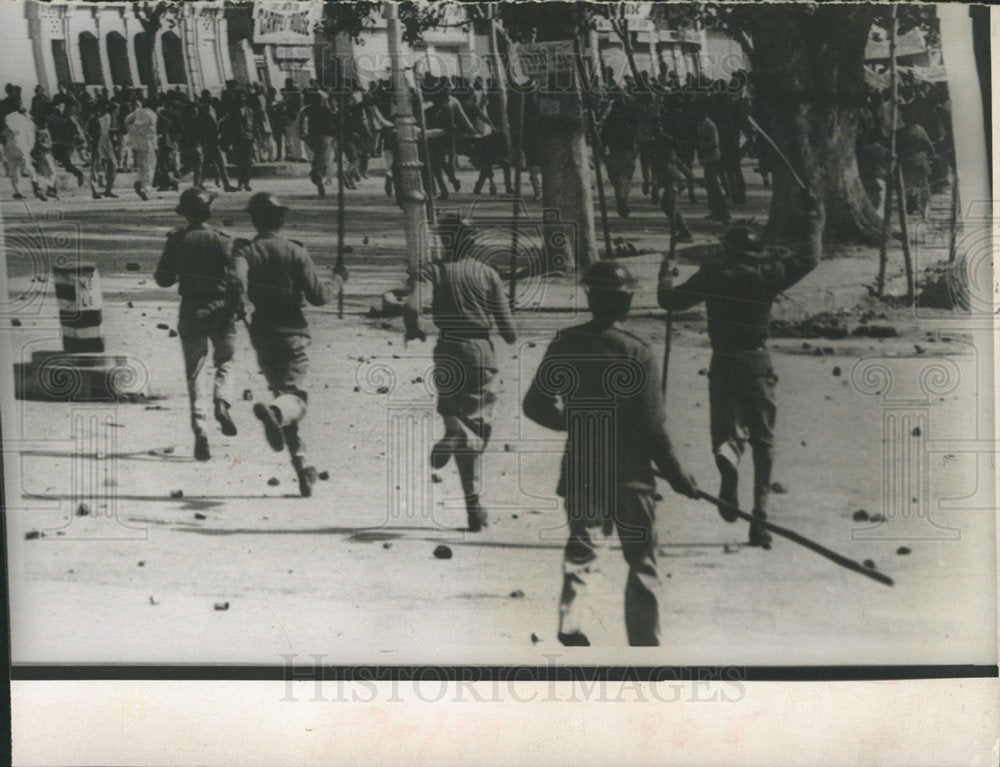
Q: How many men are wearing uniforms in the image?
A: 5